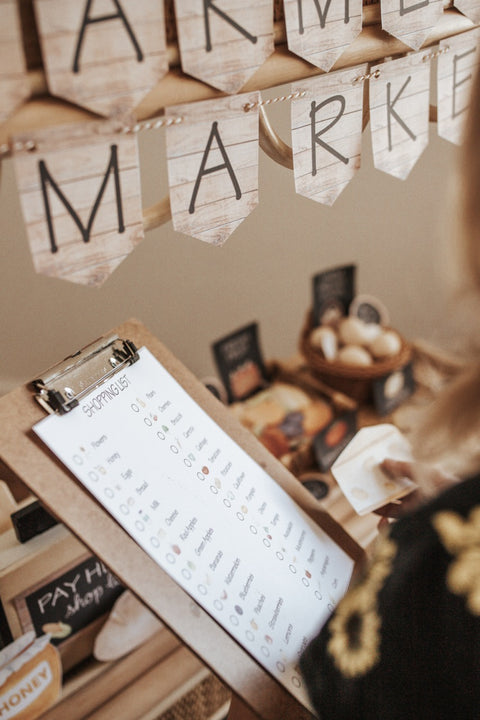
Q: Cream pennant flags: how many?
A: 11